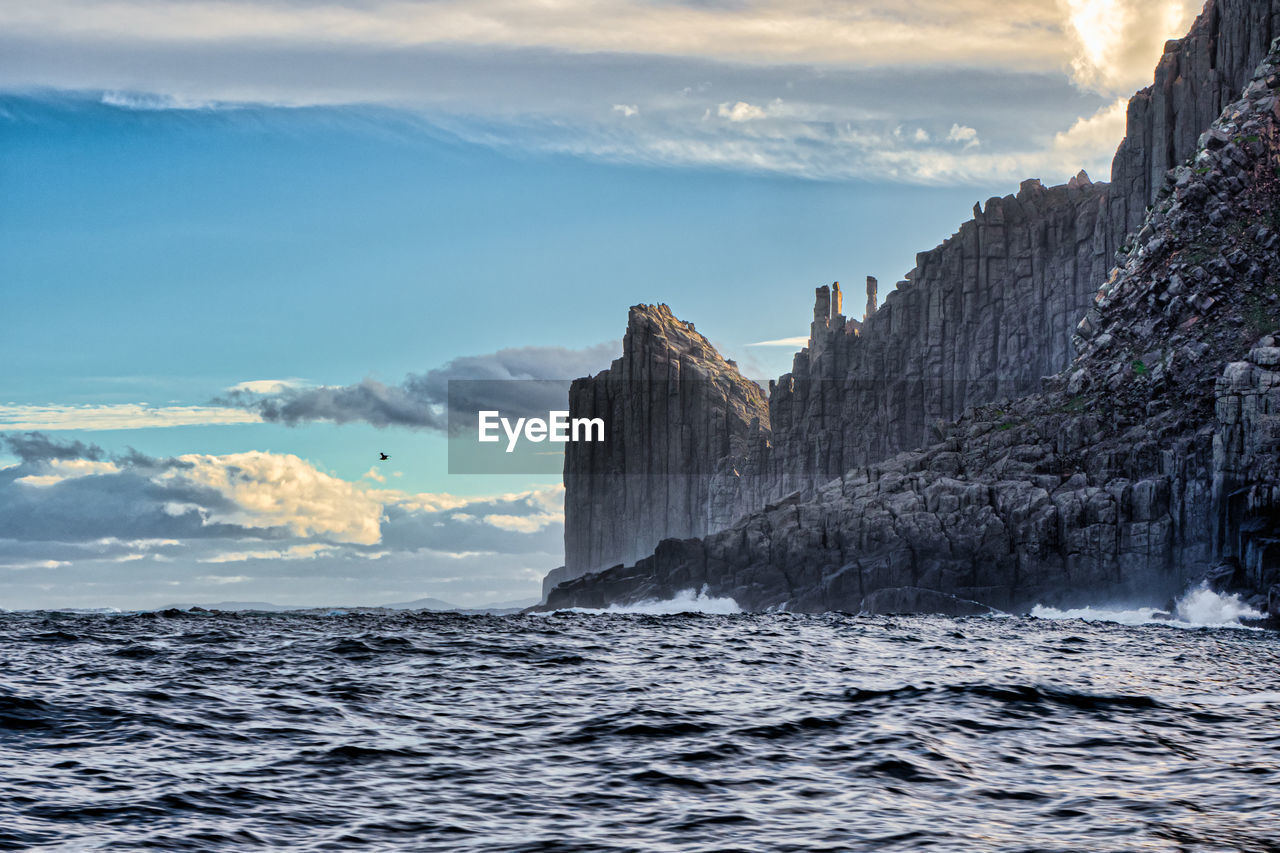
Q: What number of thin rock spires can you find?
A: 3